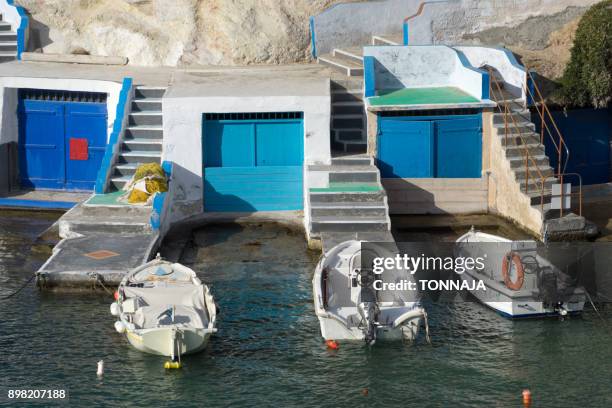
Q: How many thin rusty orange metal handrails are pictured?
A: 2